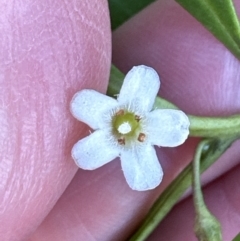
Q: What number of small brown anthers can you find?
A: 4